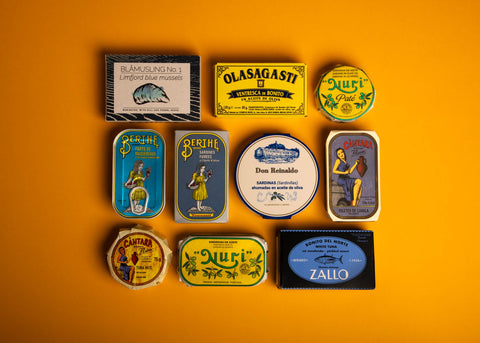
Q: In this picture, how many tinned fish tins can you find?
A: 10